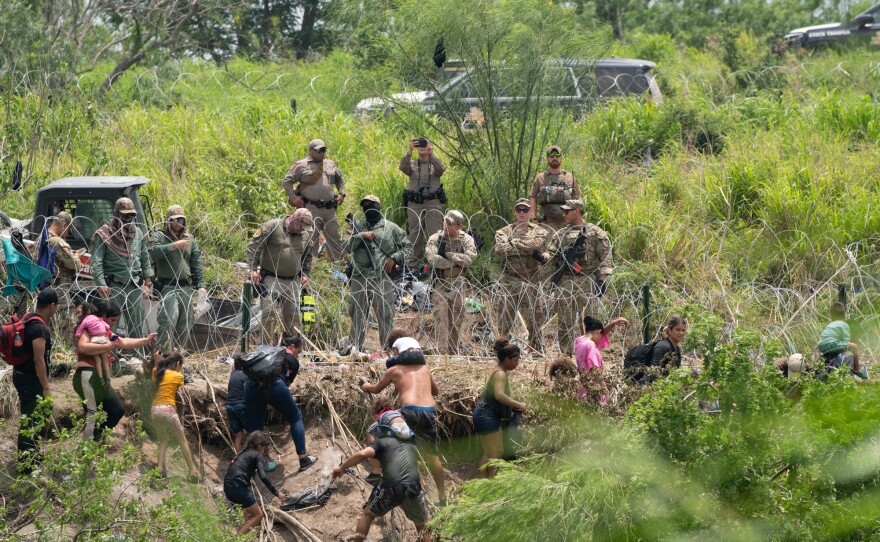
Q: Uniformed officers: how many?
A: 11